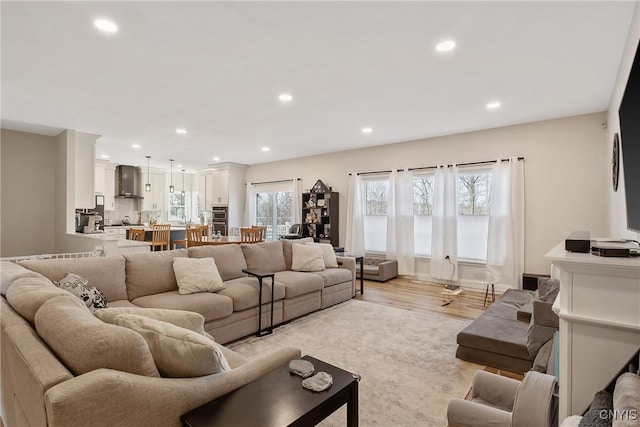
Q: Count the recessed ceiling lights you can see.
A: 11